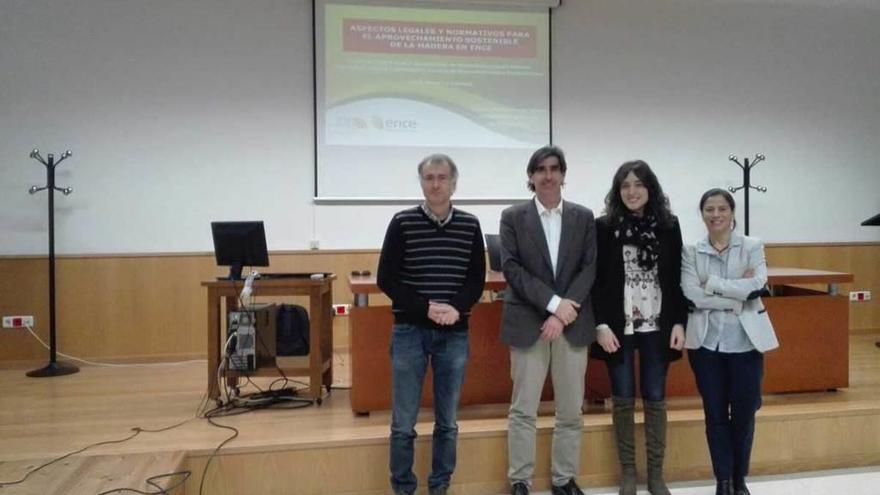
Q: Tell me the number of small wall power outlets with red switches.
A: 3